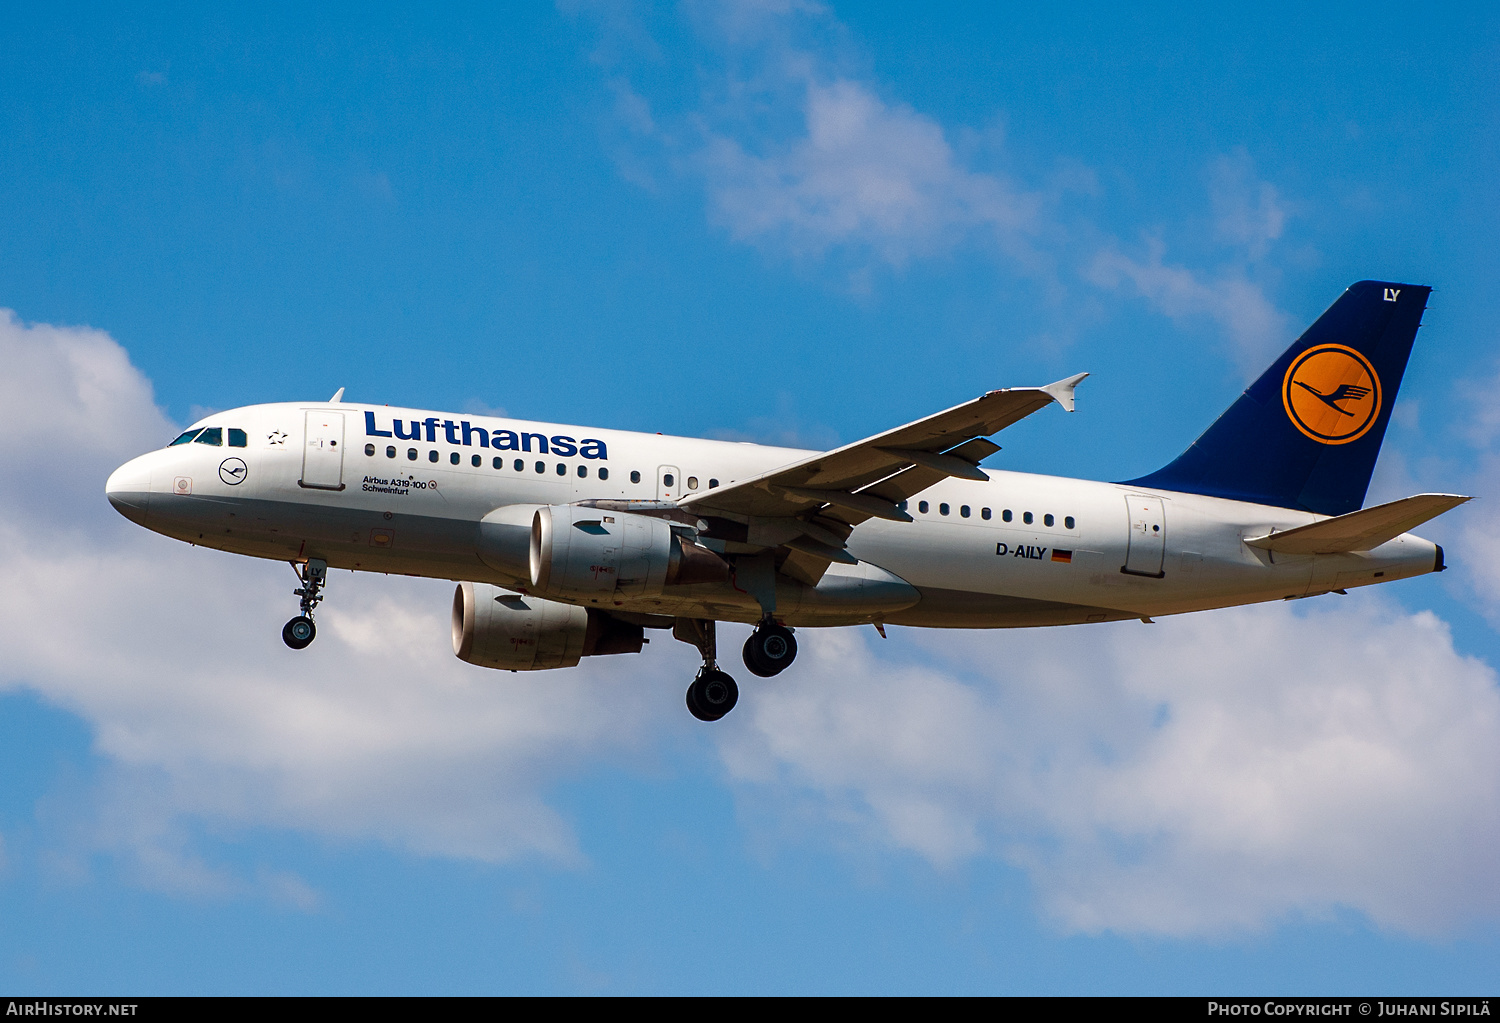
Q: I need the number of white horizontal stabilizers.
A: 1